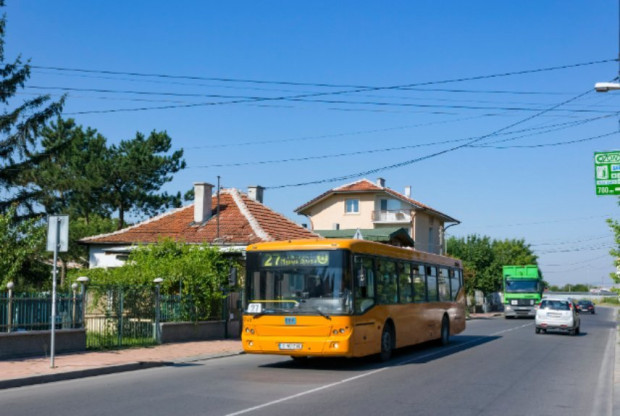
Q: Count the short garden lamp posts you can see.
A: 4